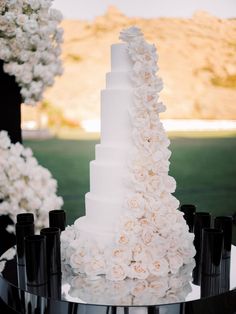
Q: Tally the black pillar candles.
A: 9